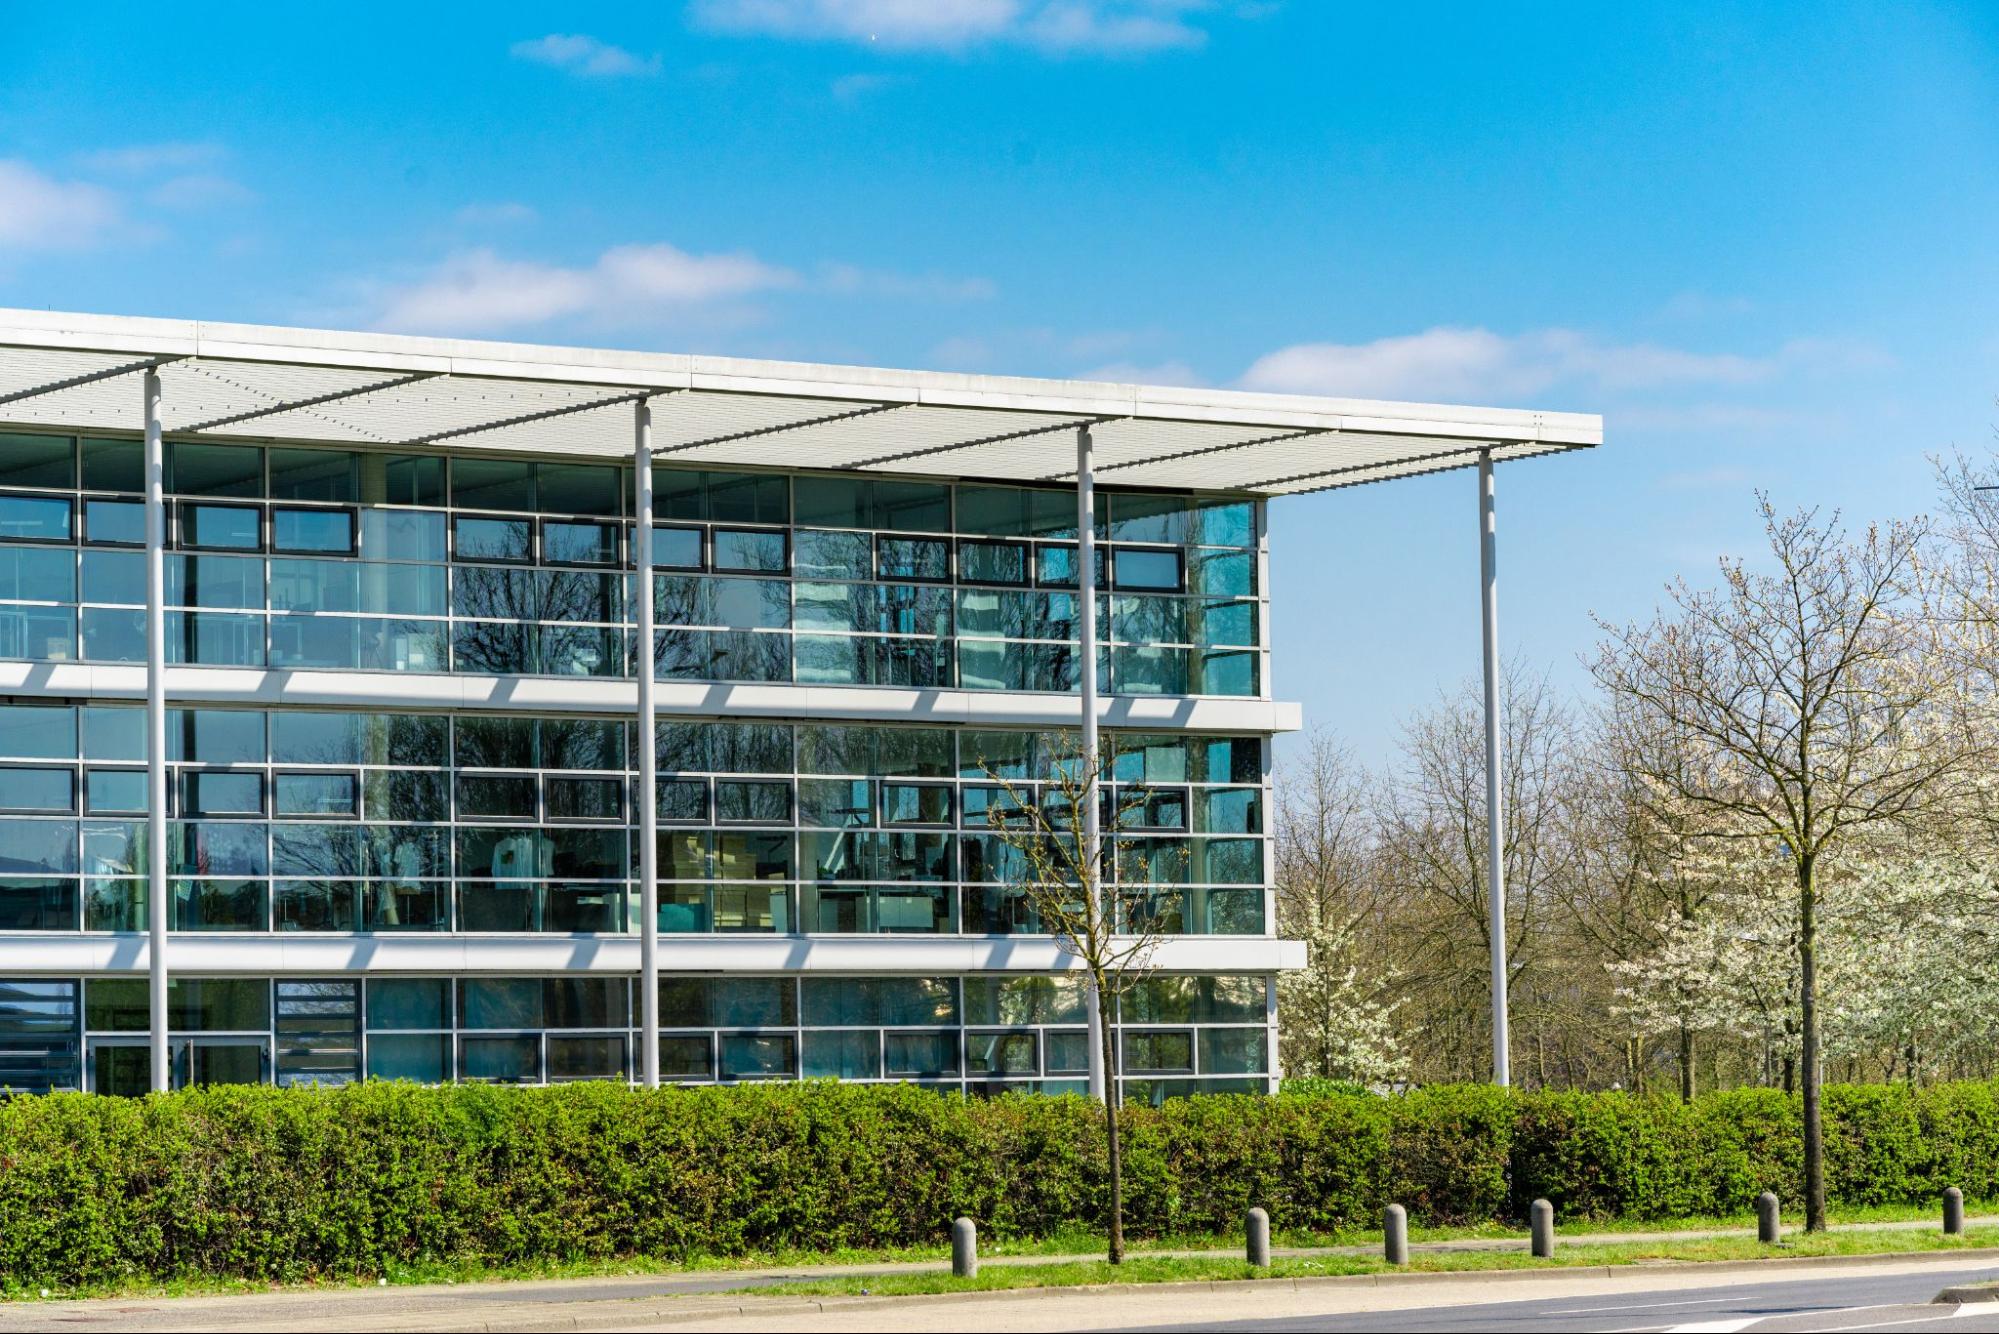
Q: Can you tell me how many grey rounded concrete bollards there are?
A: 6